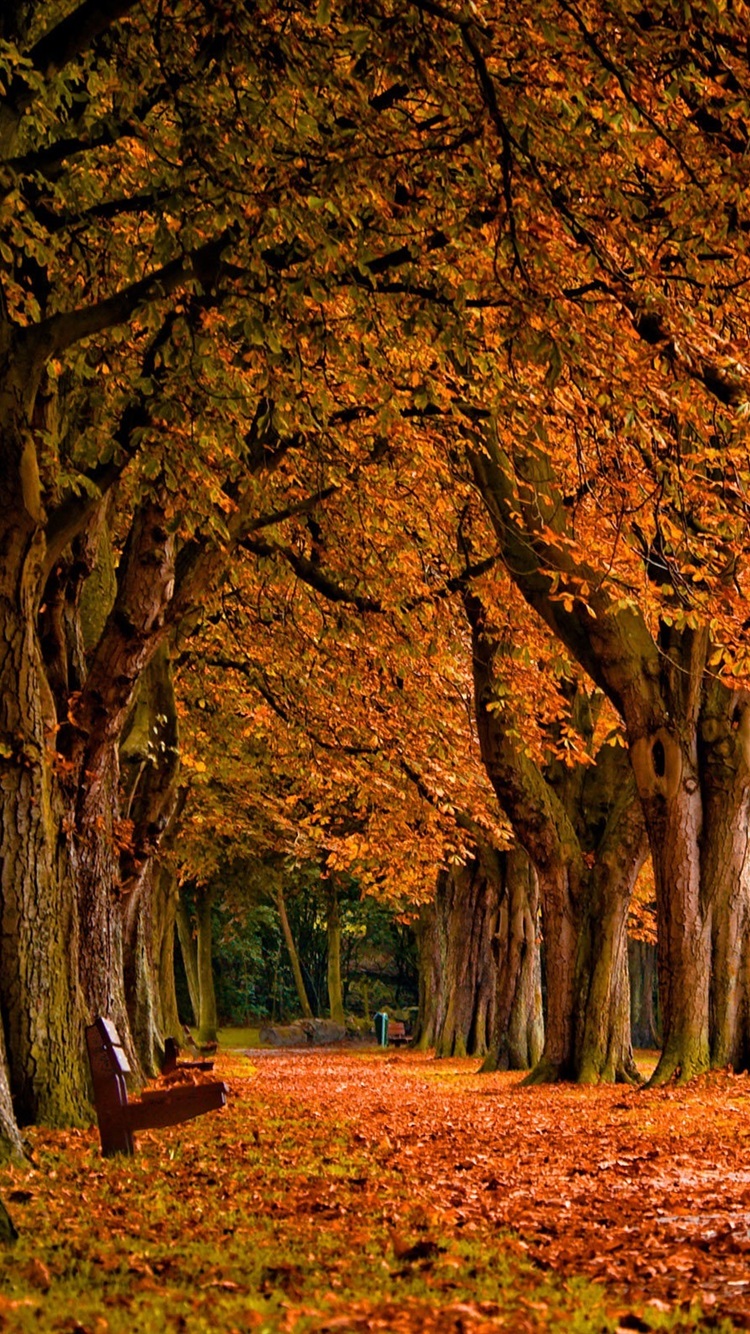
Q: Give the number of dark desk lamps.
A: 0